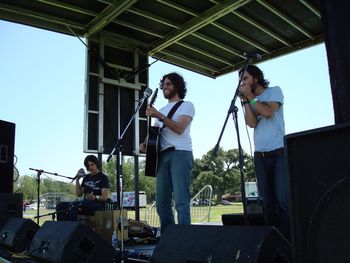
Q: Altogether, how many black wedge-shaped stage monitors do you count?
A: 3